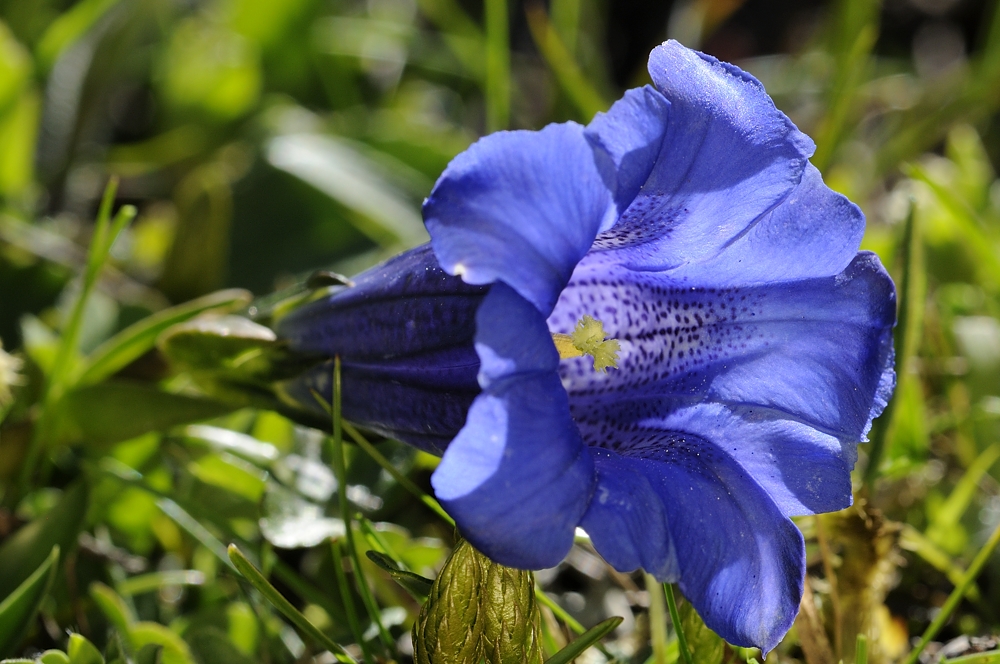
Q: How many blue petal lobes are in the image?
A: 5